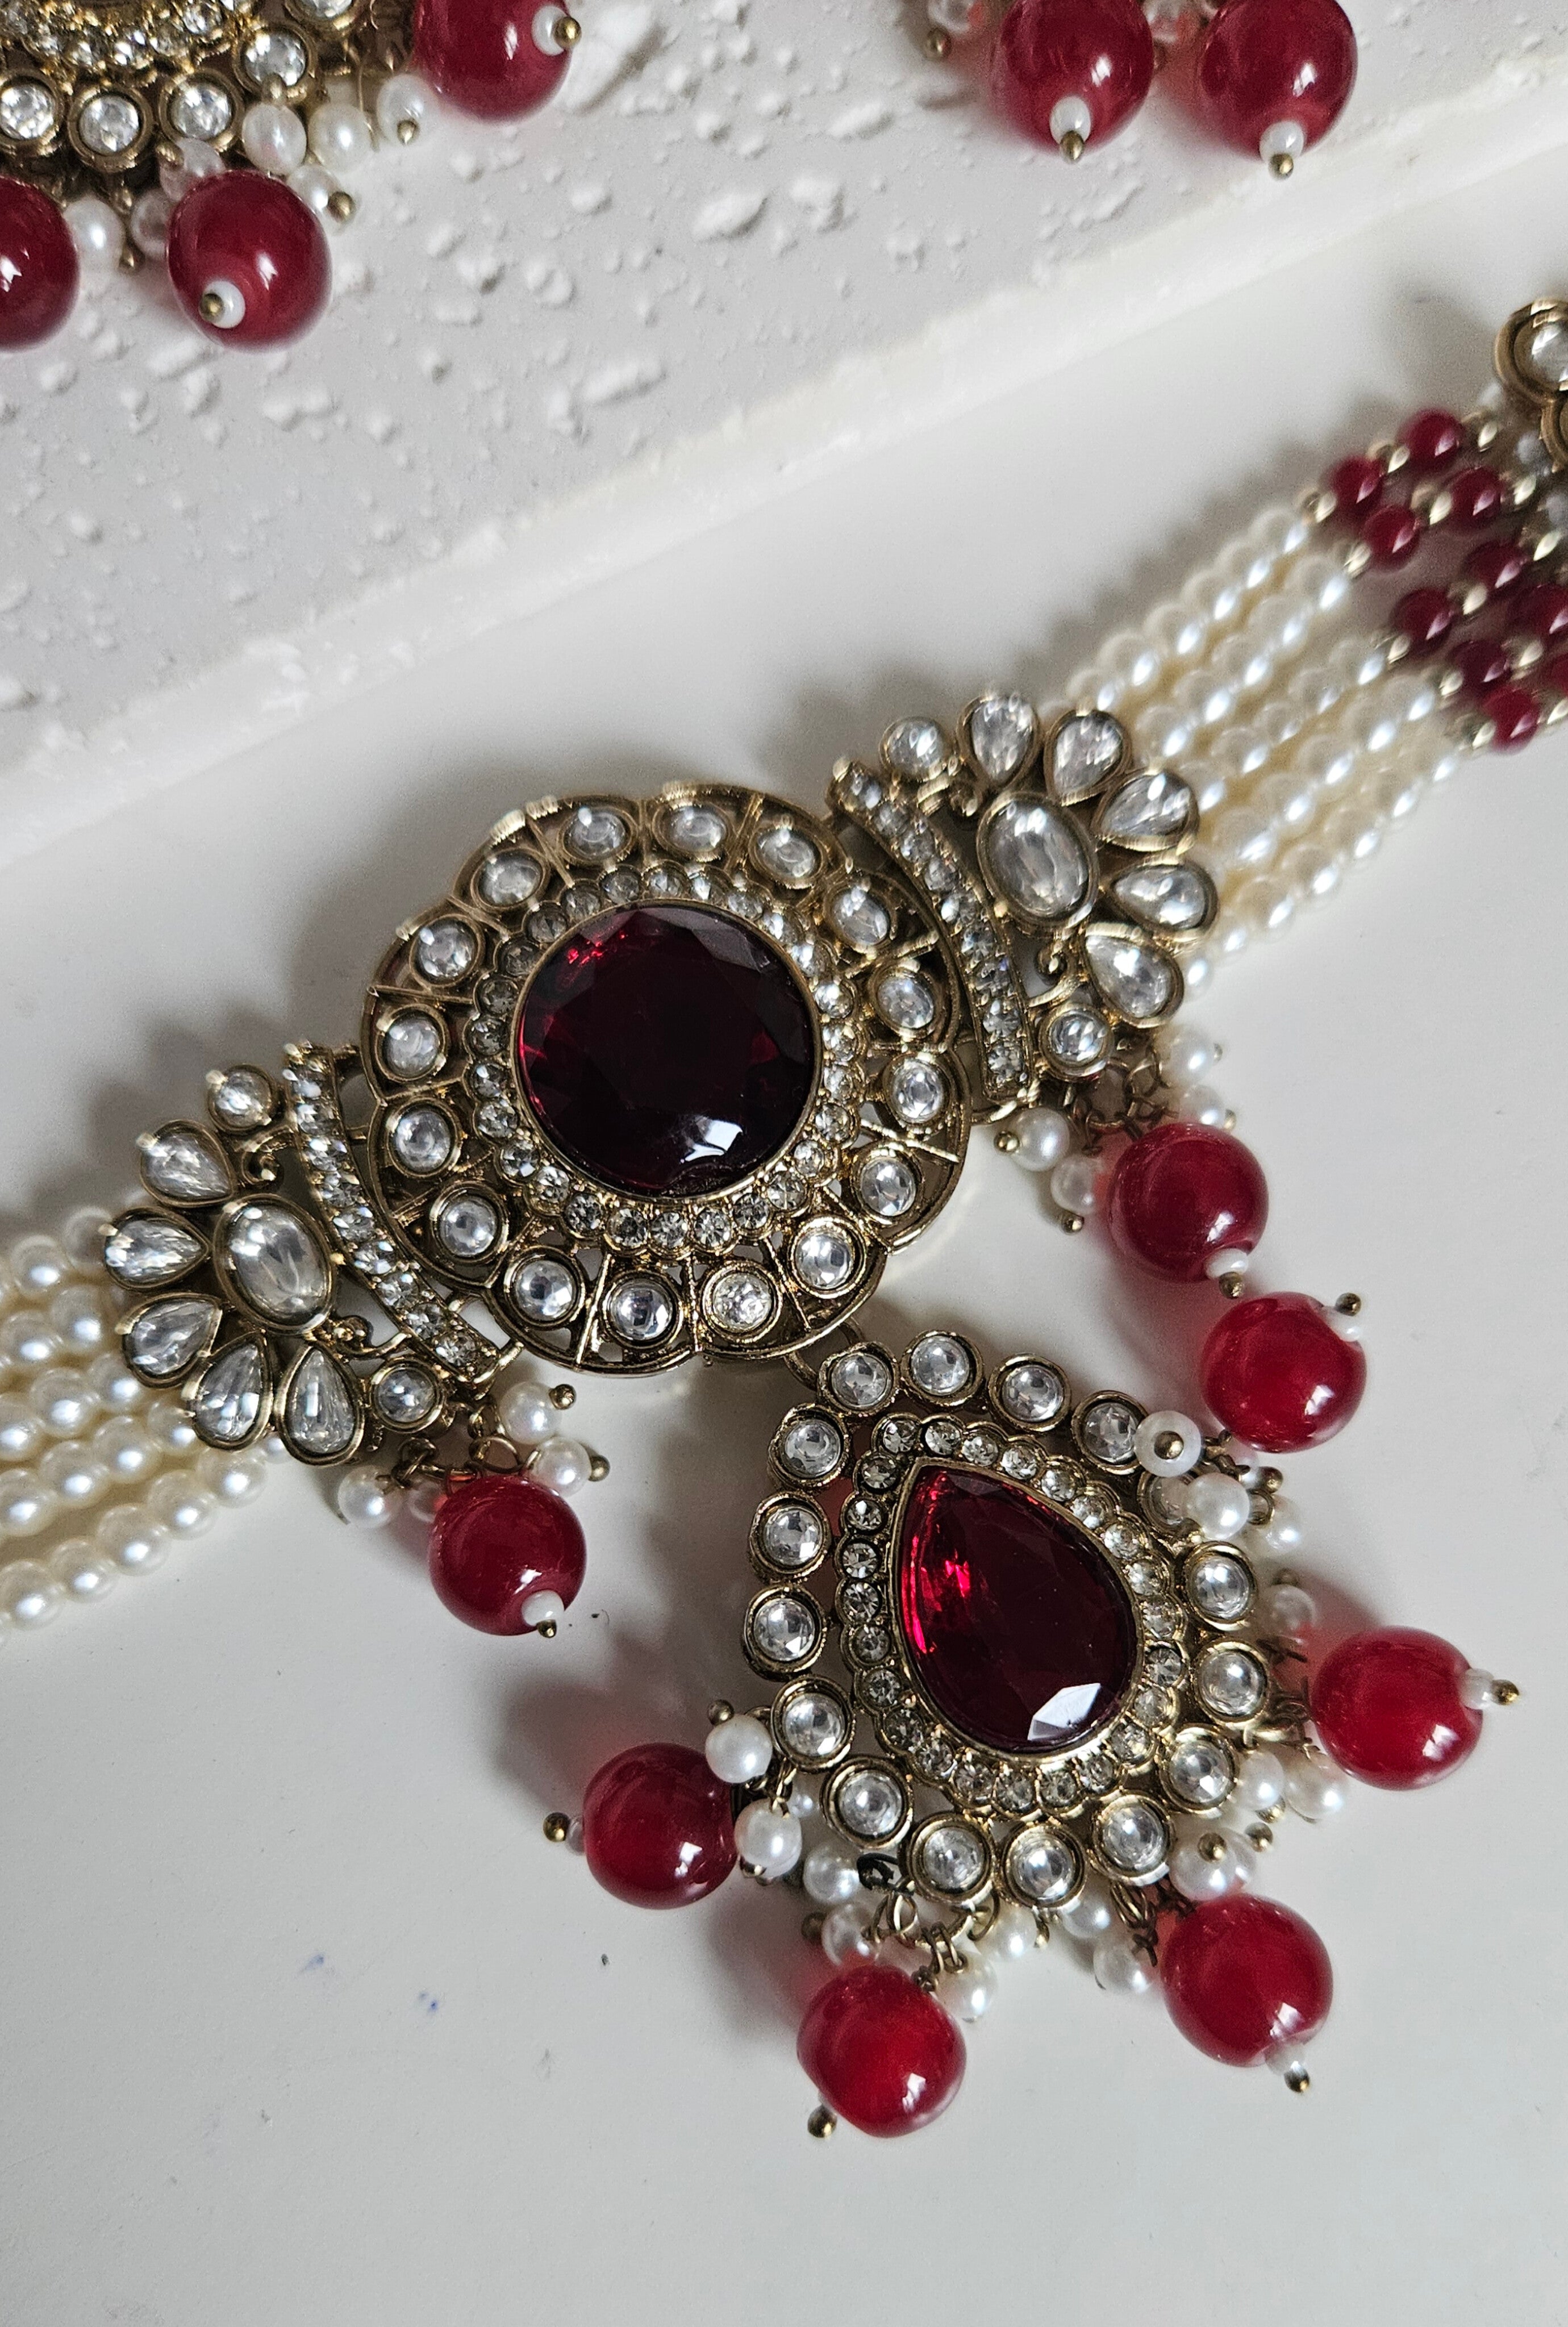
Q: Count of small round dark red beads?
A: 10